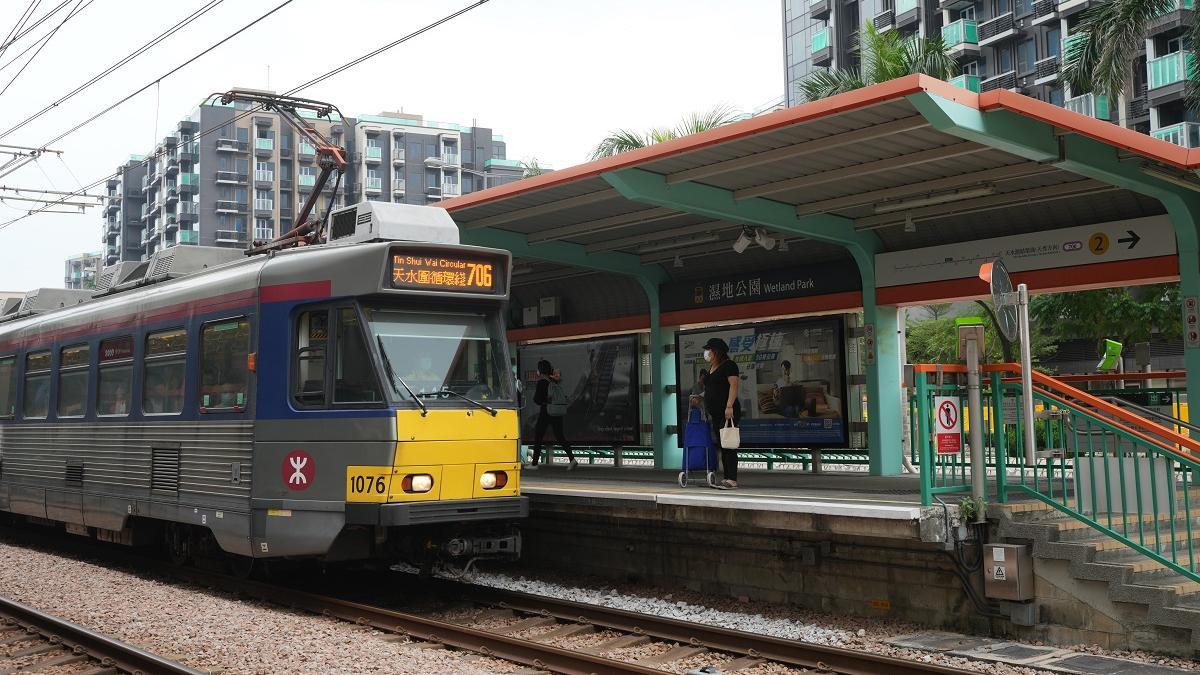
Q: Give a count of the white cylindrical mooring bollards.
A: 0